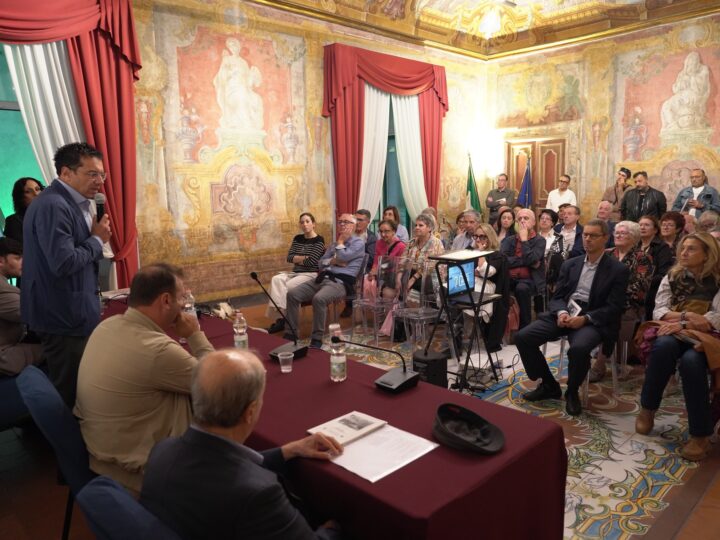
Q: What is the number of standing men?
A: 6